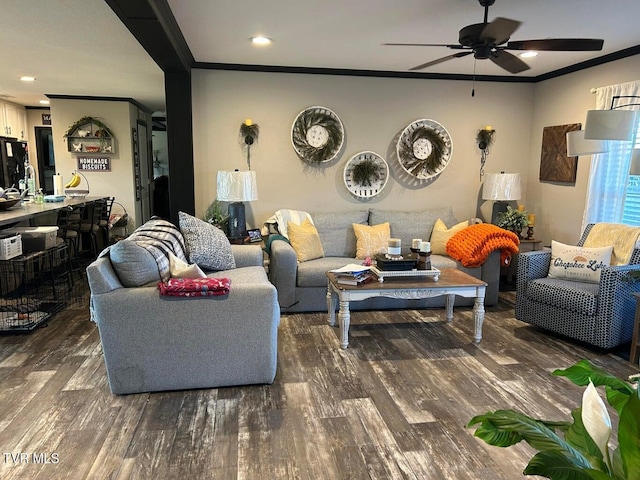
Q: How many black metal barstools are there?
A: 4